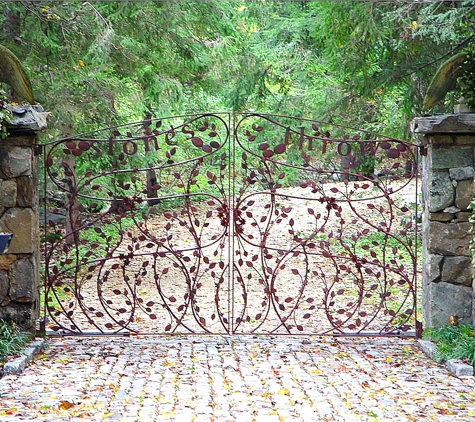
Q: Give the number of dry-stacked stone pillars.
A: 2